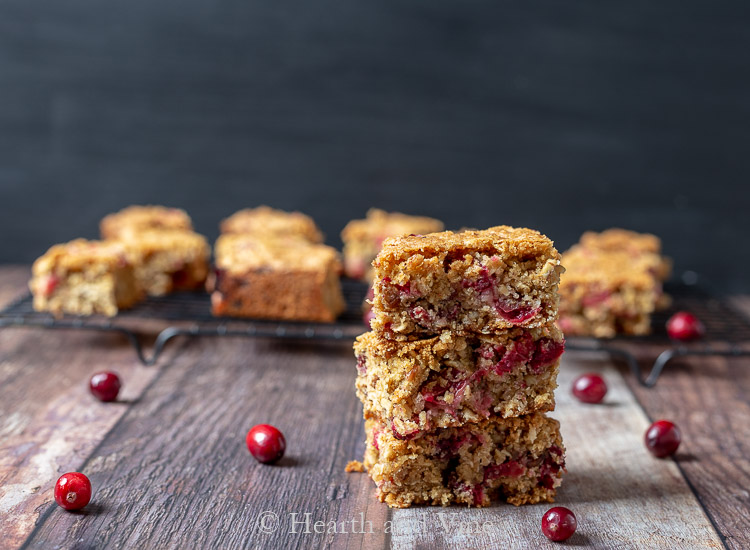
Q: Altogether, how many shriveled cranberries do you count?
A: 0